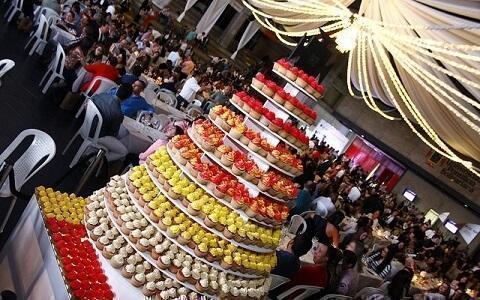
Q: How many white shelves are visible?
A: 10